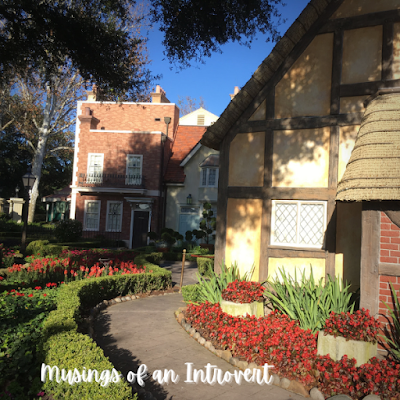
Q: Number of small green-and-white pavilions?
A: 1